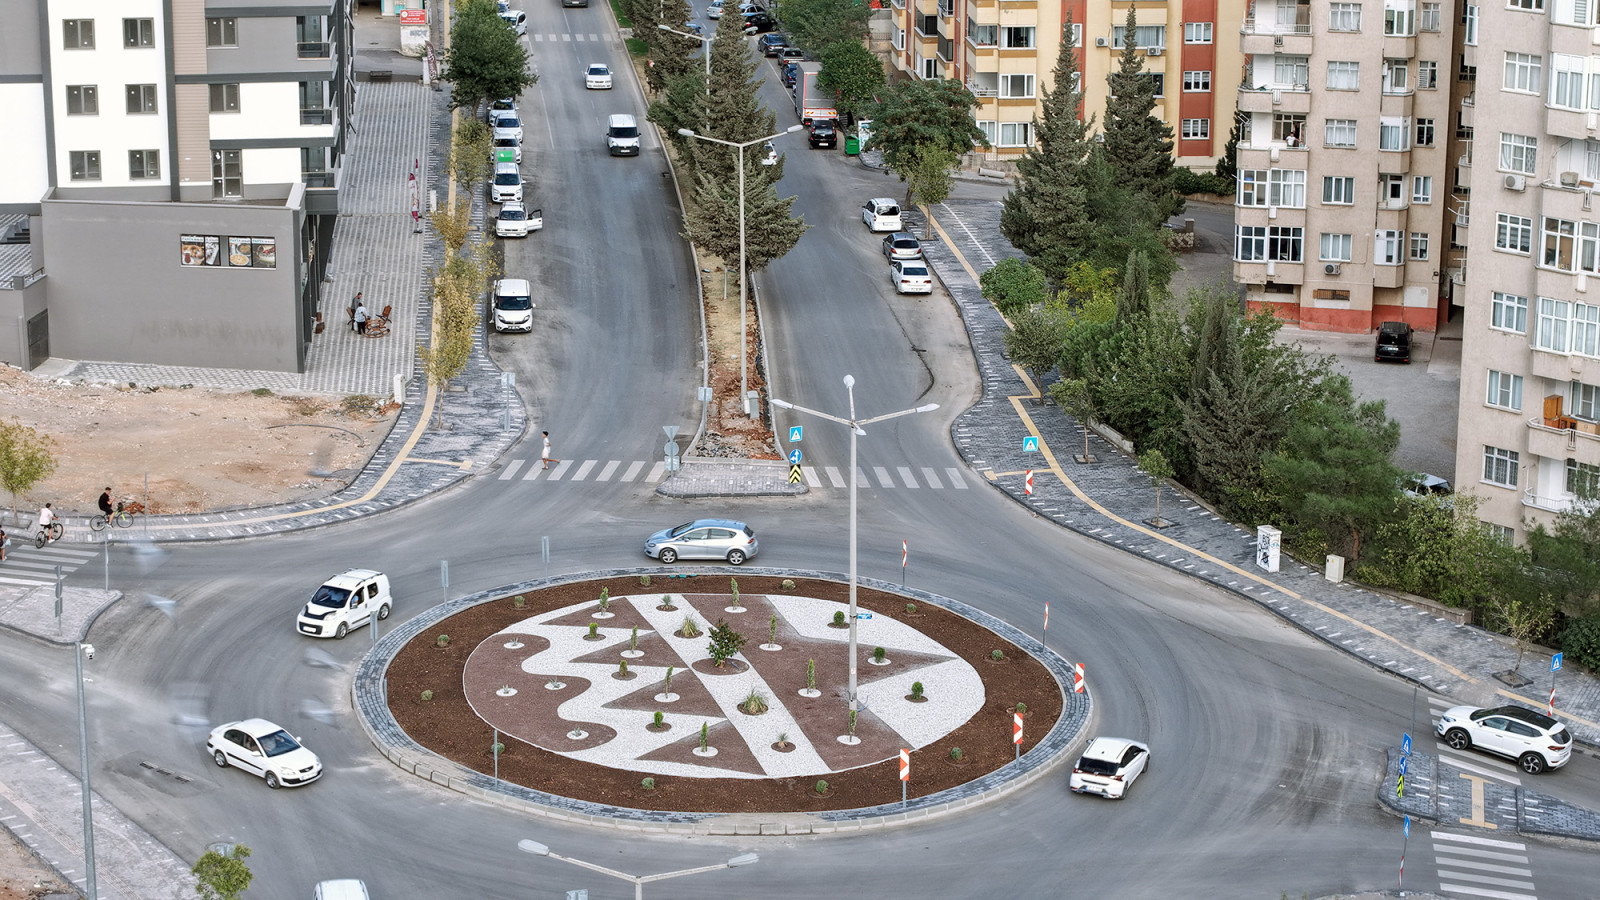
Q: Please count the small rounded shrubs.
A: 12